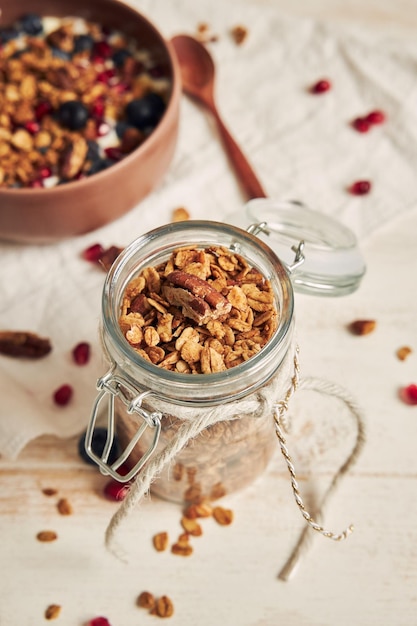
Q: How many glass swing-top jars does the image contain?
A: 1